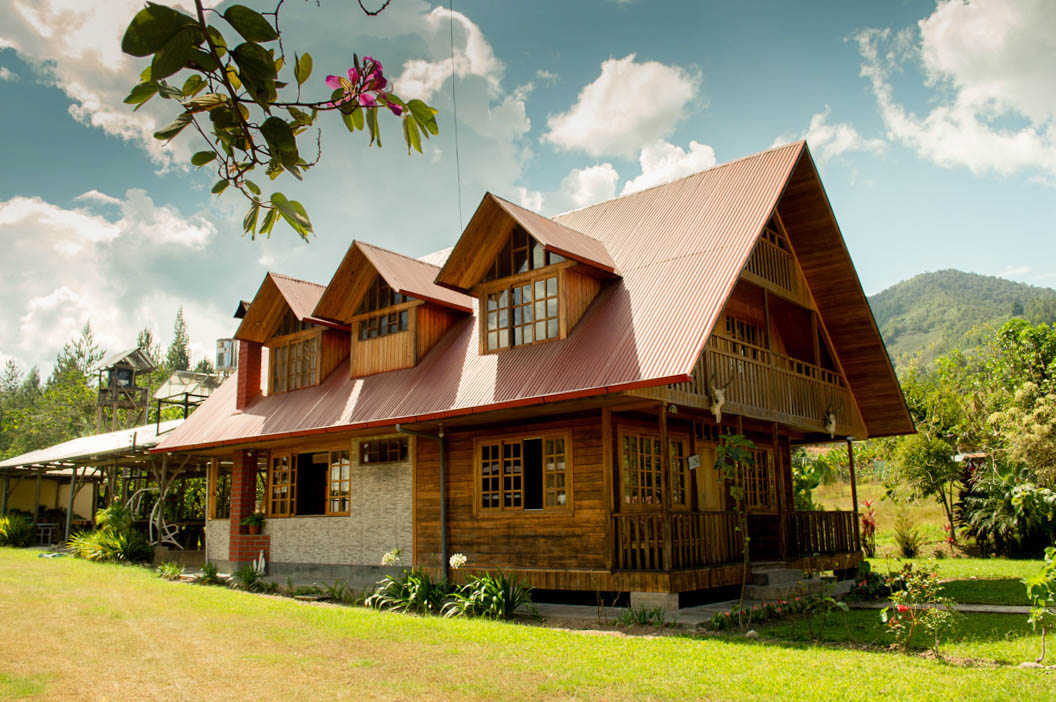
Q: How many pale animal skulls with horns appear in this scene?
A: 2